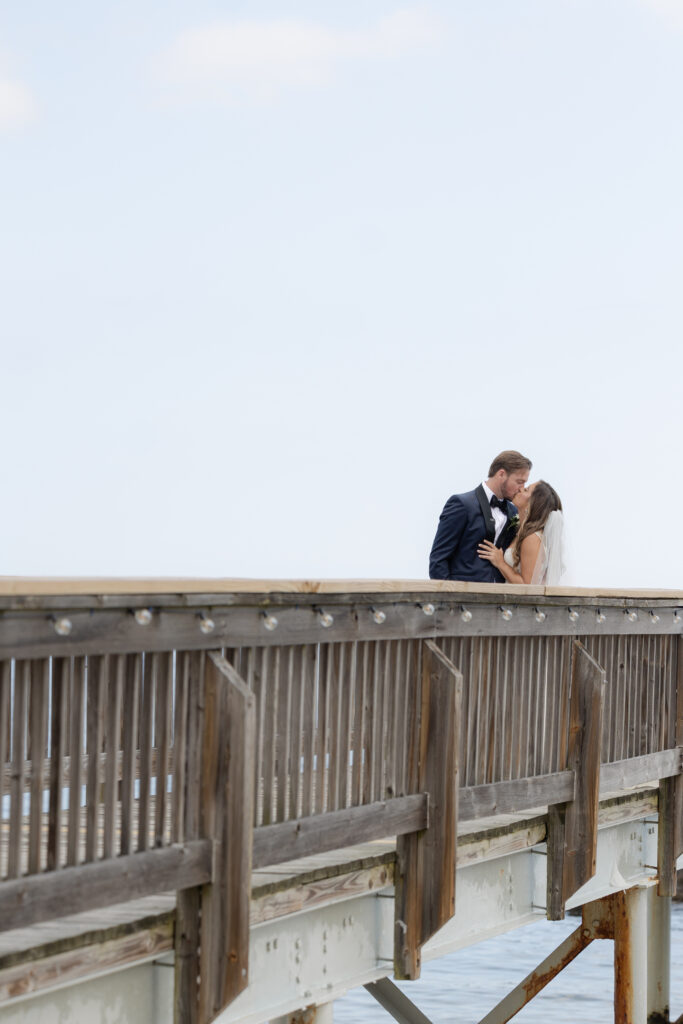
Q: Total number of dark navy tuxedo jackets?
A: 1